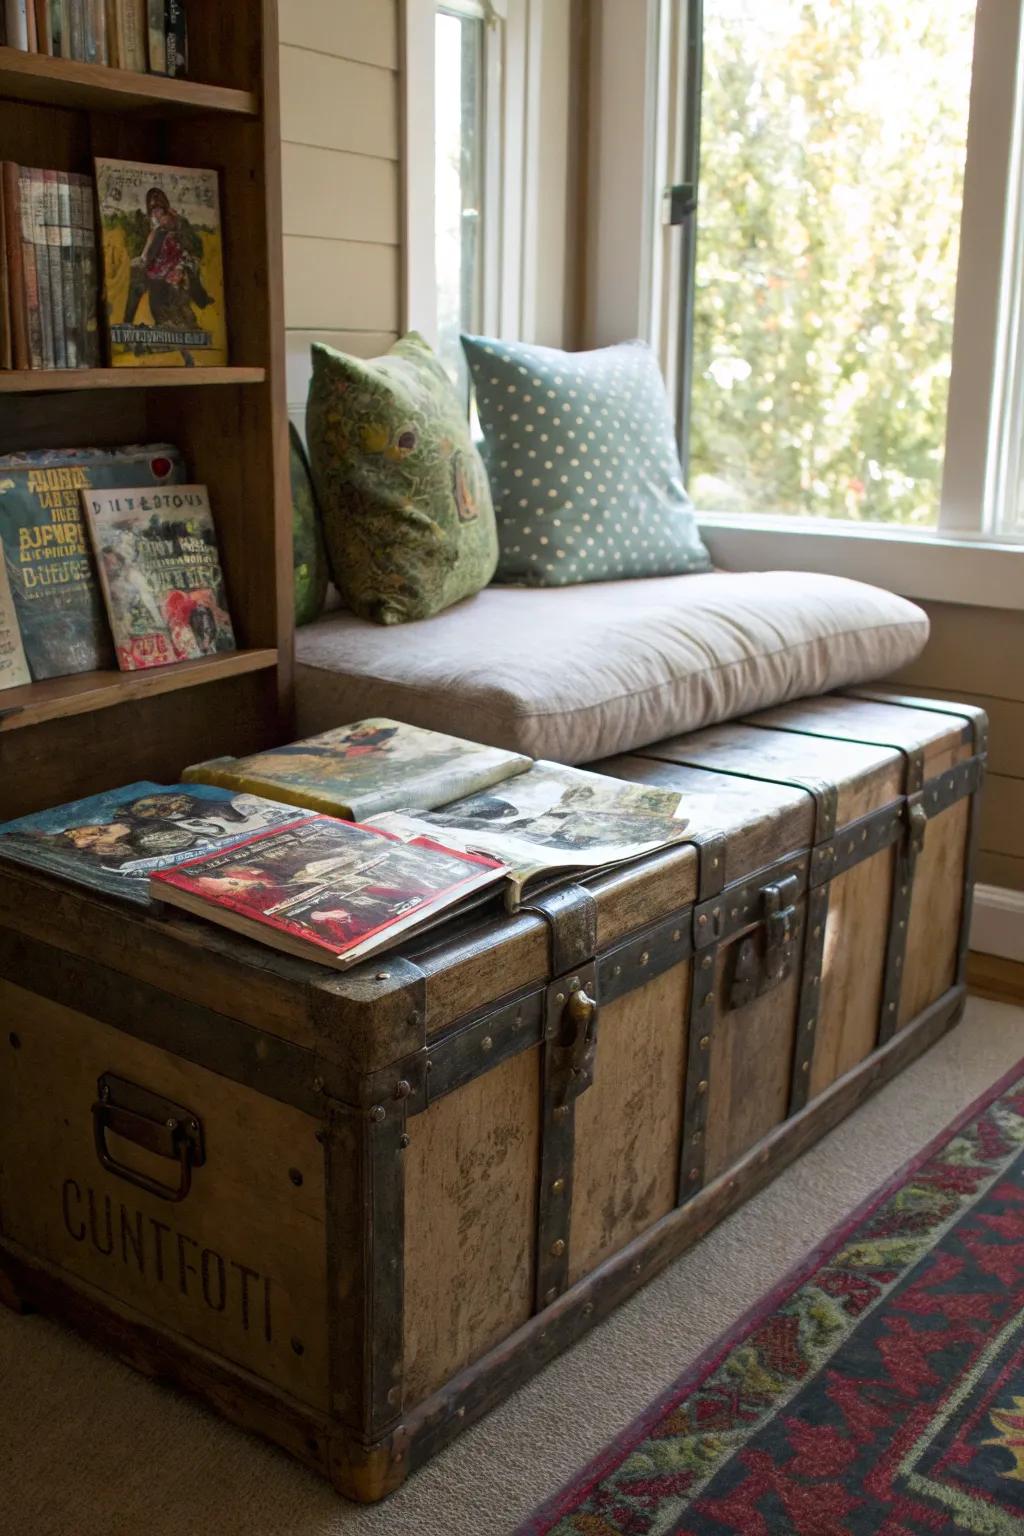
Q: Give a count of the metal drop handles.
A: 1